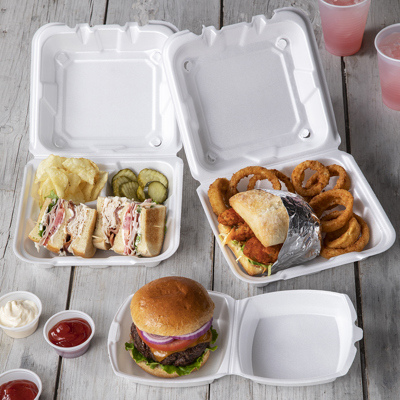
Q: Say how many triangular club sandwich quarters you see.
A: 2